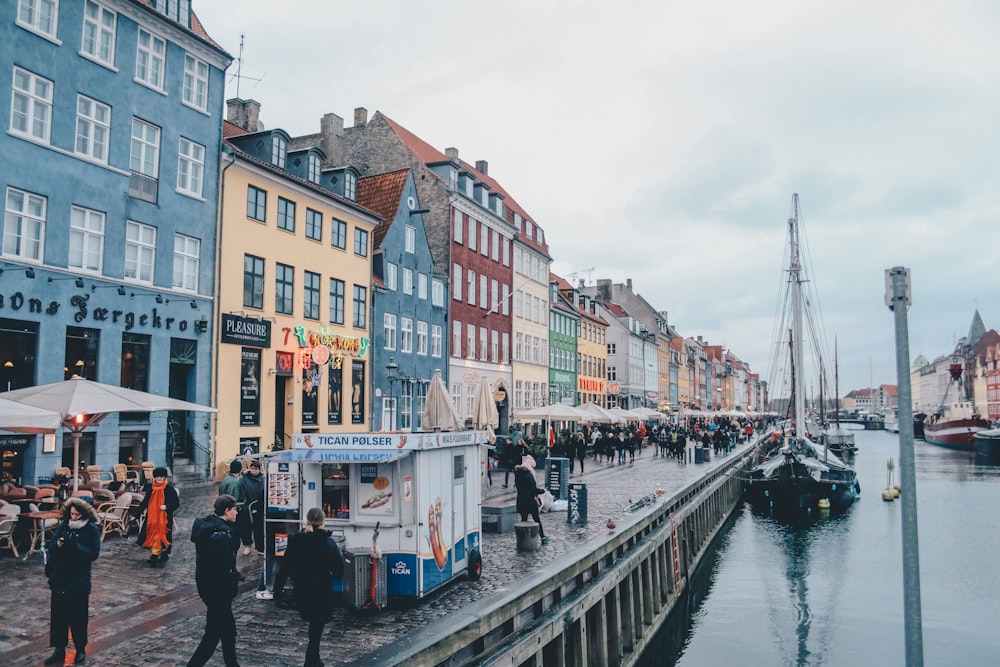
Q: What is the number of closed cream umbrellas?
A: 2